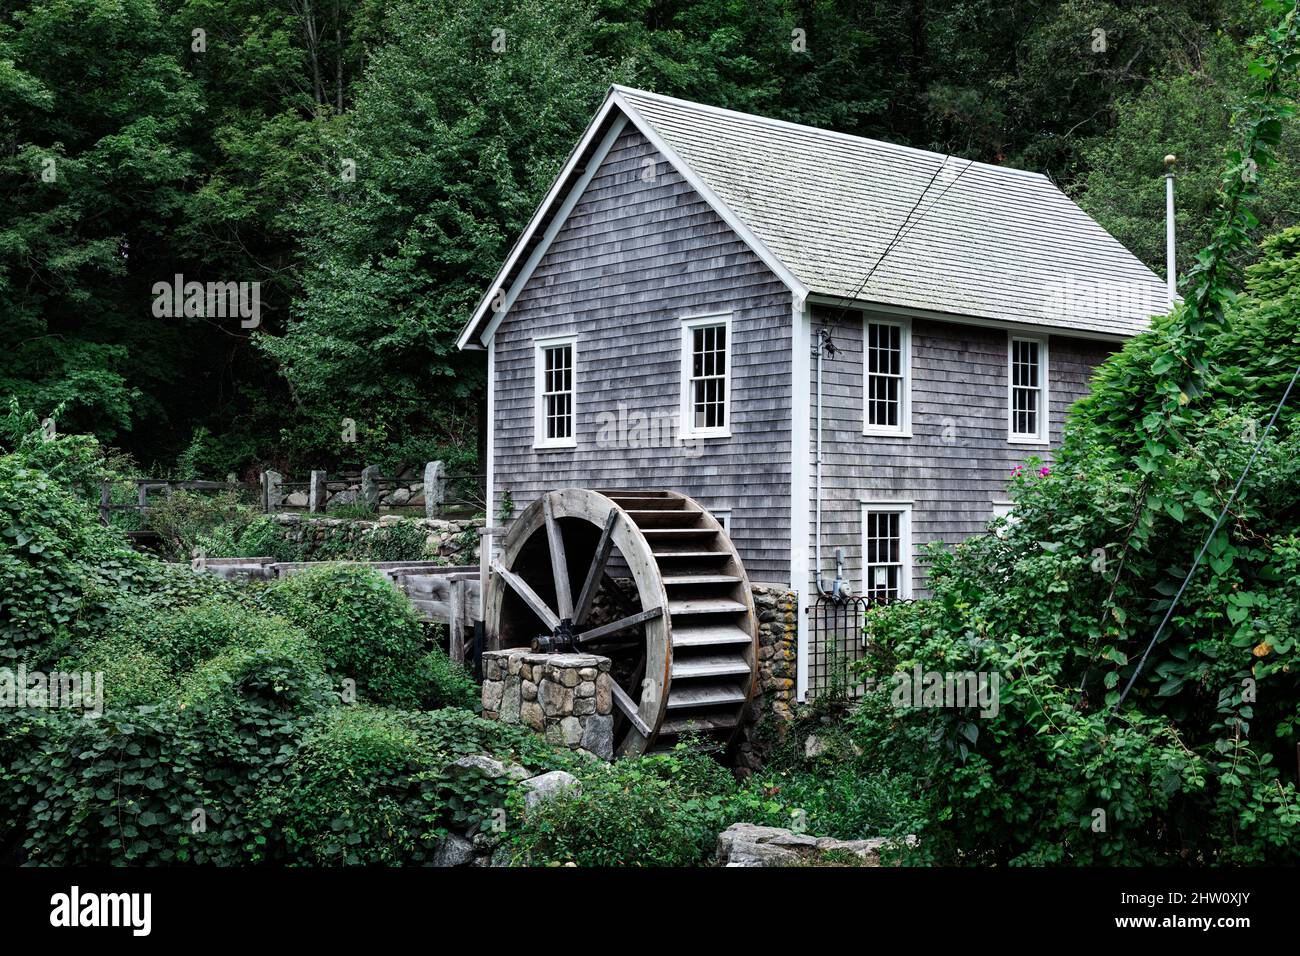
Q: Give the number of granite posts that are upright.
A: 4